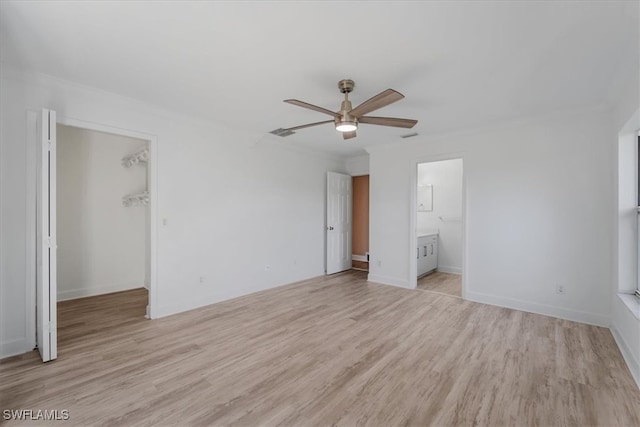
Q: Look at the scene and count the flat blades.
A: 5